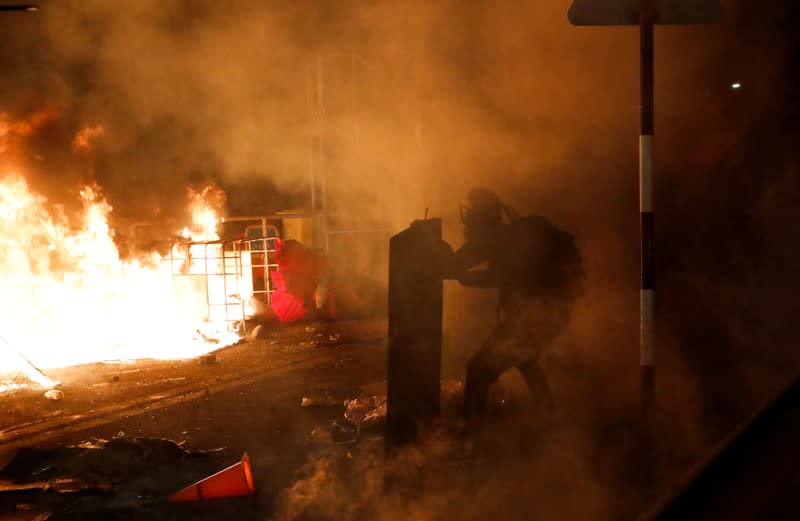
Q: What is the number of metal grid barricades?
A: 1